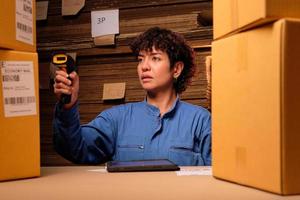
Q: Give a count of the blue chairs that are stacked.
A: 0